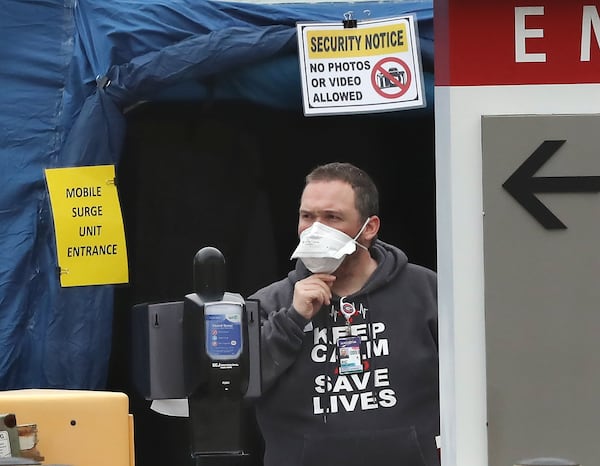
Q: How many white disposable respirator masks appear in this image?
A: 1